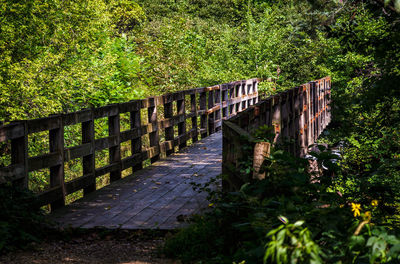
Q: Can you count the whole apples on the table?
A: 0